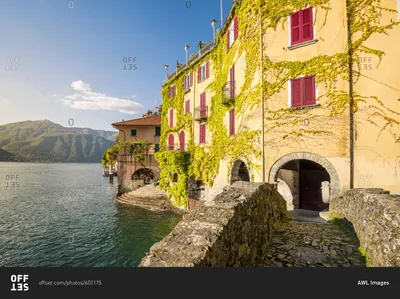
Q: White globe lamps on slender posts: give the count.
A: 3